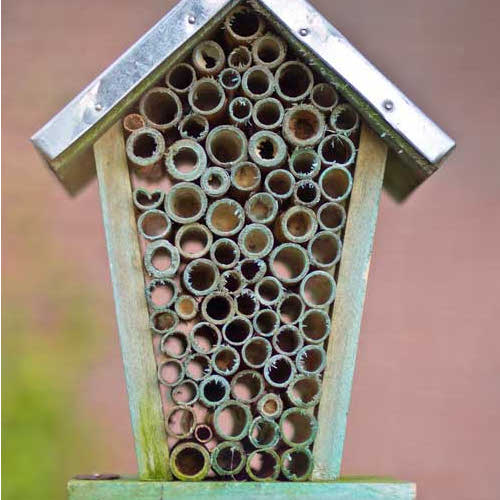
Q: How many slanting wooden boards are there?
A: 2